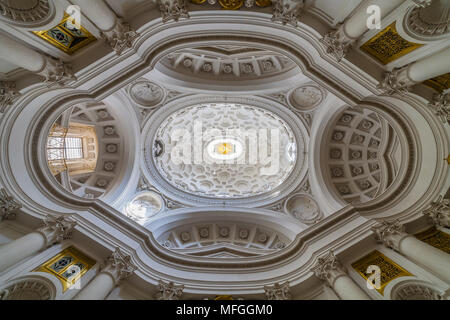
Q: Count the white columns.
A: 8